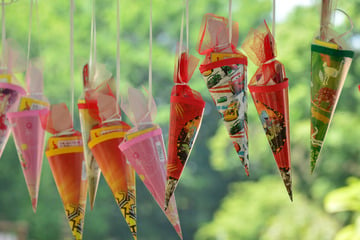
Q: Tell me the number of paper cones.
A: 10